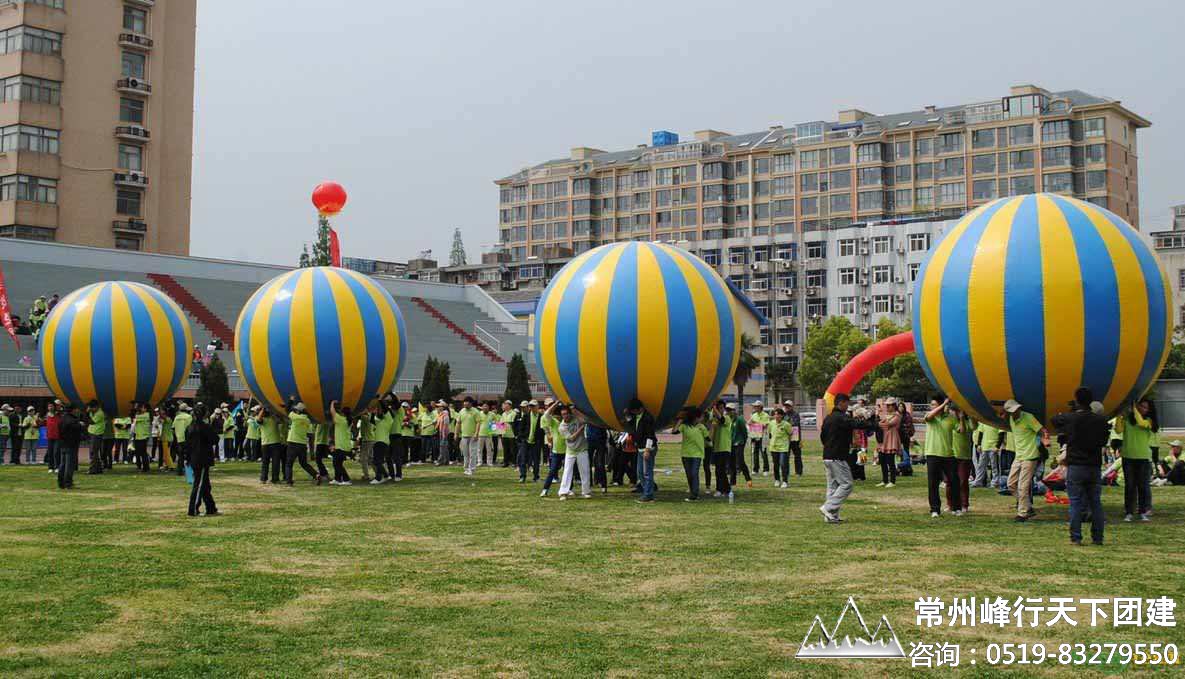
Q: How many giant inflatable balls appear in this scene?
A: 4